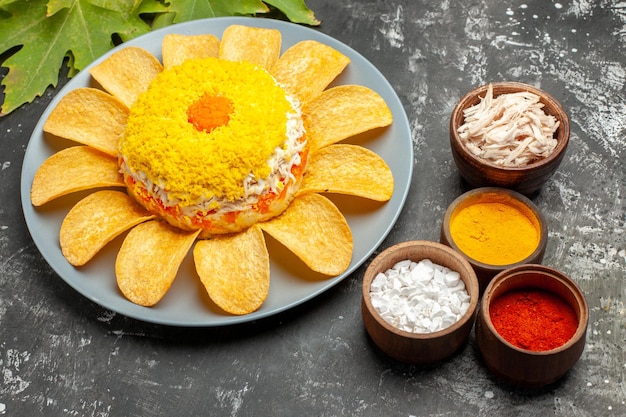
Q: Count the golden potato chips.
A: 12